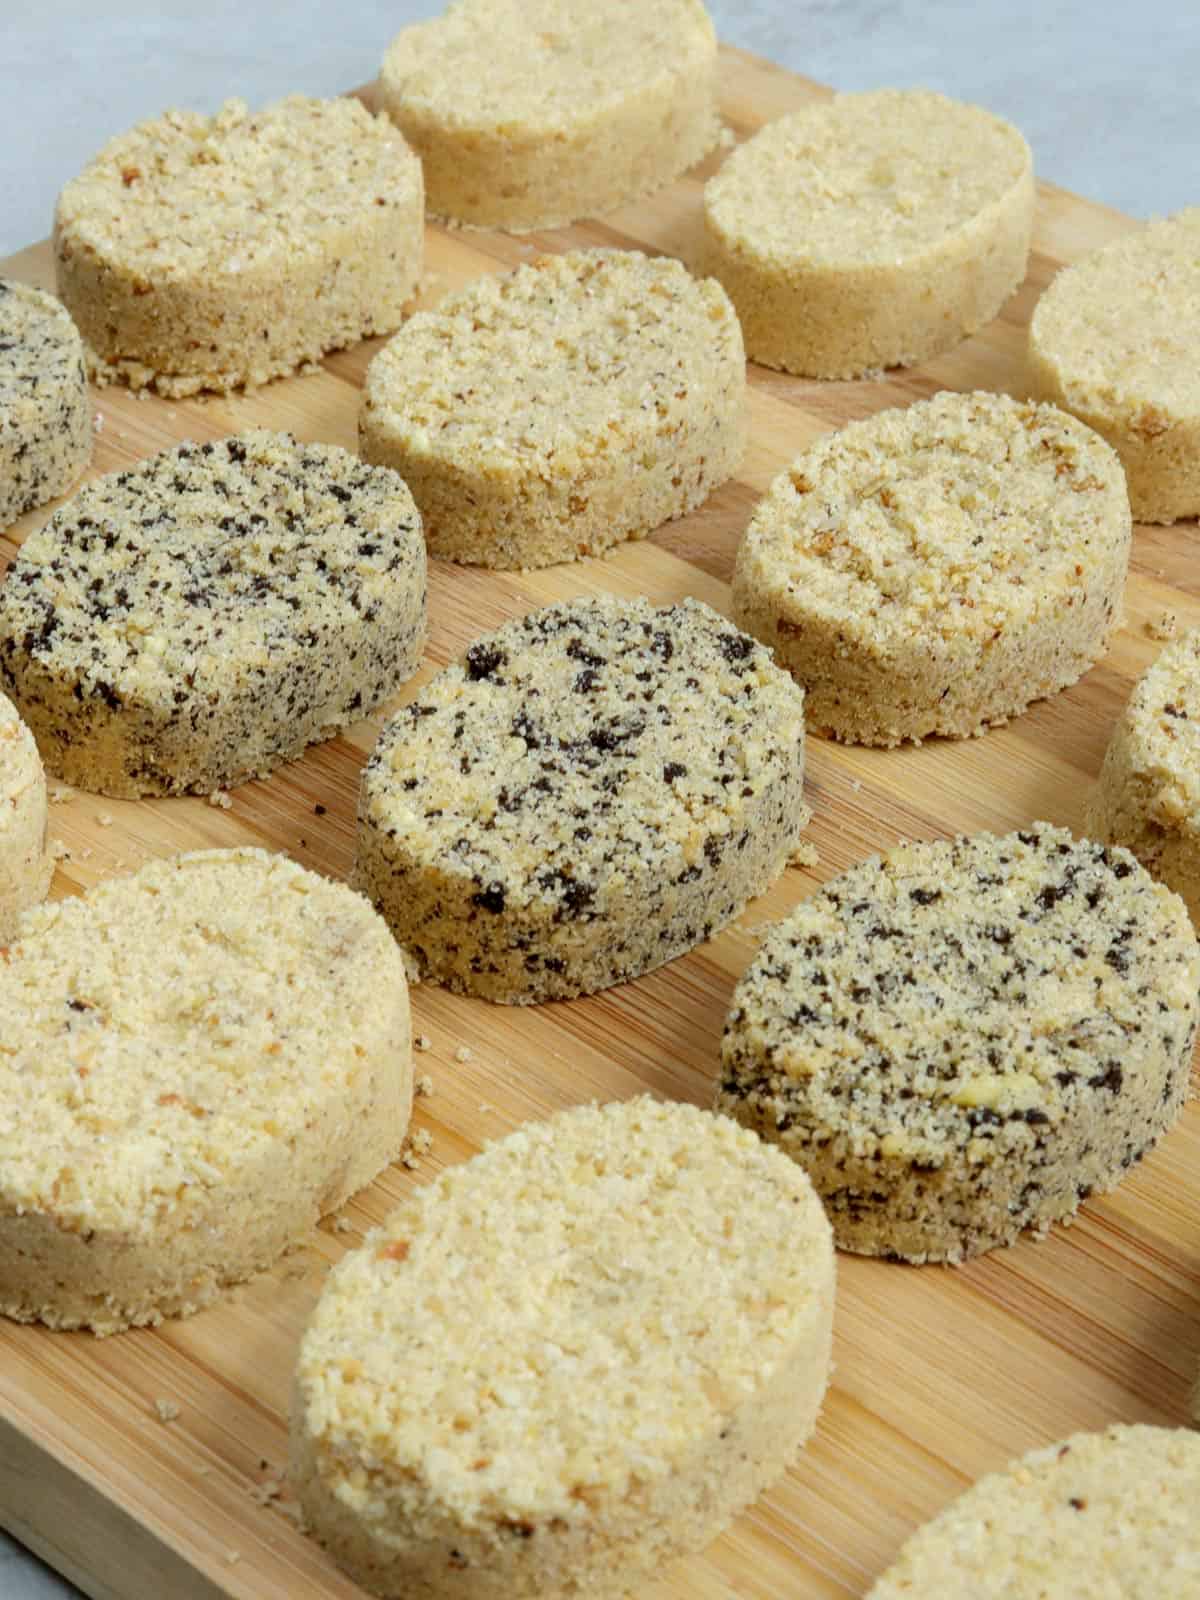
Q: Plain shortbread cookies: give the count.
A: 11